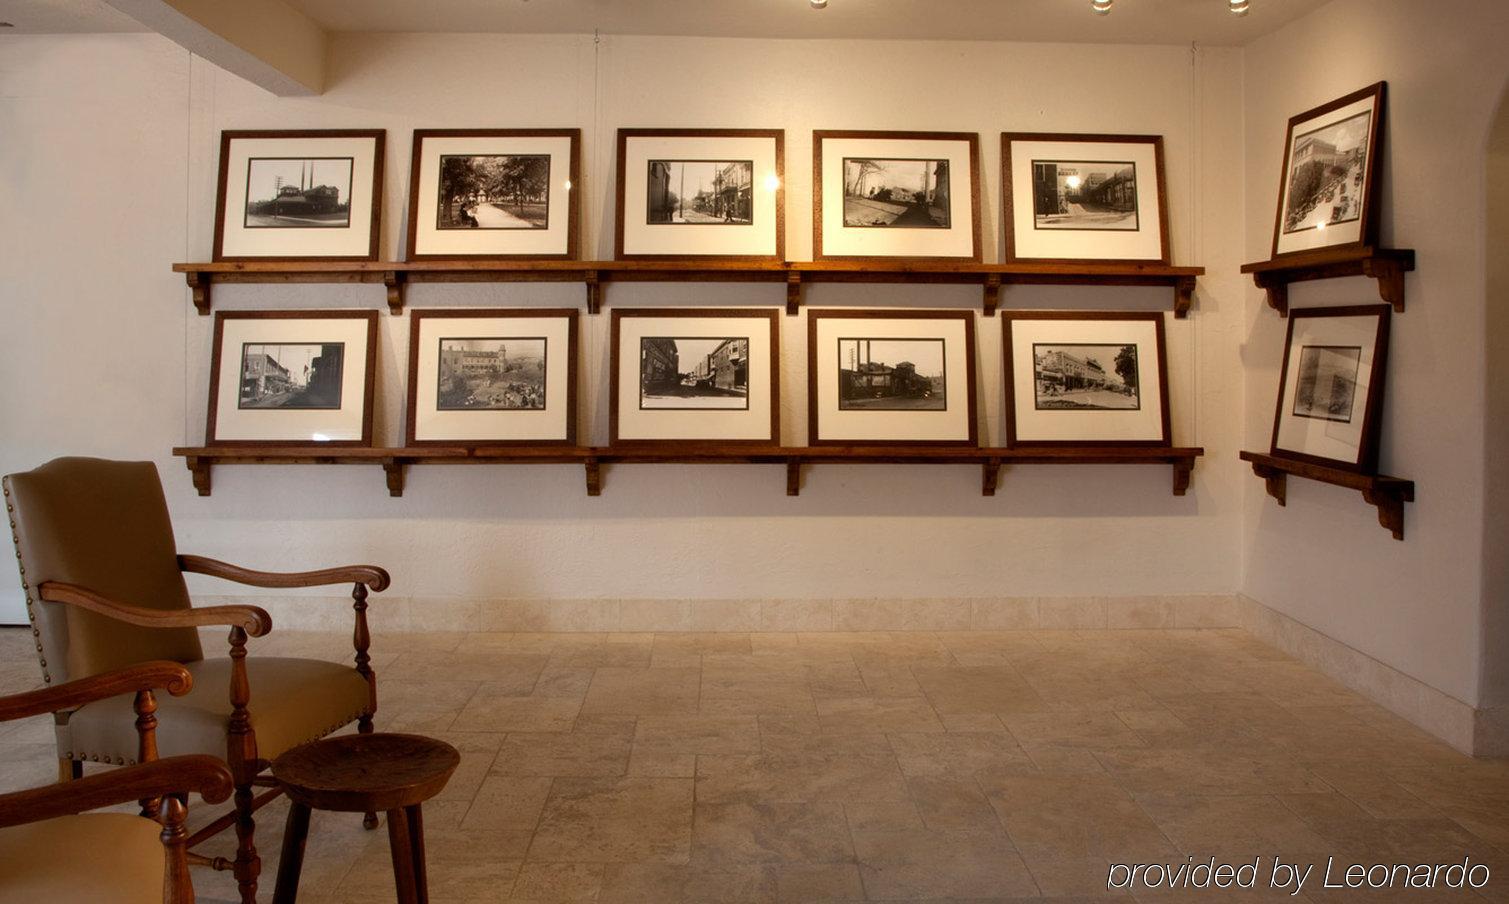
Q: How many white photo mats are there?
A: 12